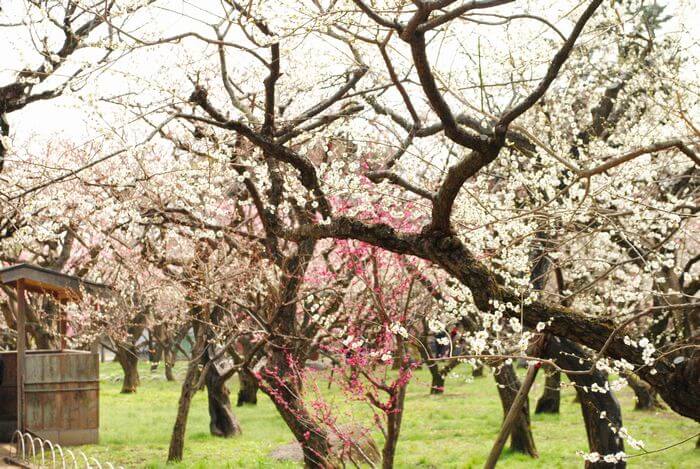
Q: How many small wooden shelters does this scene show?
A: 1